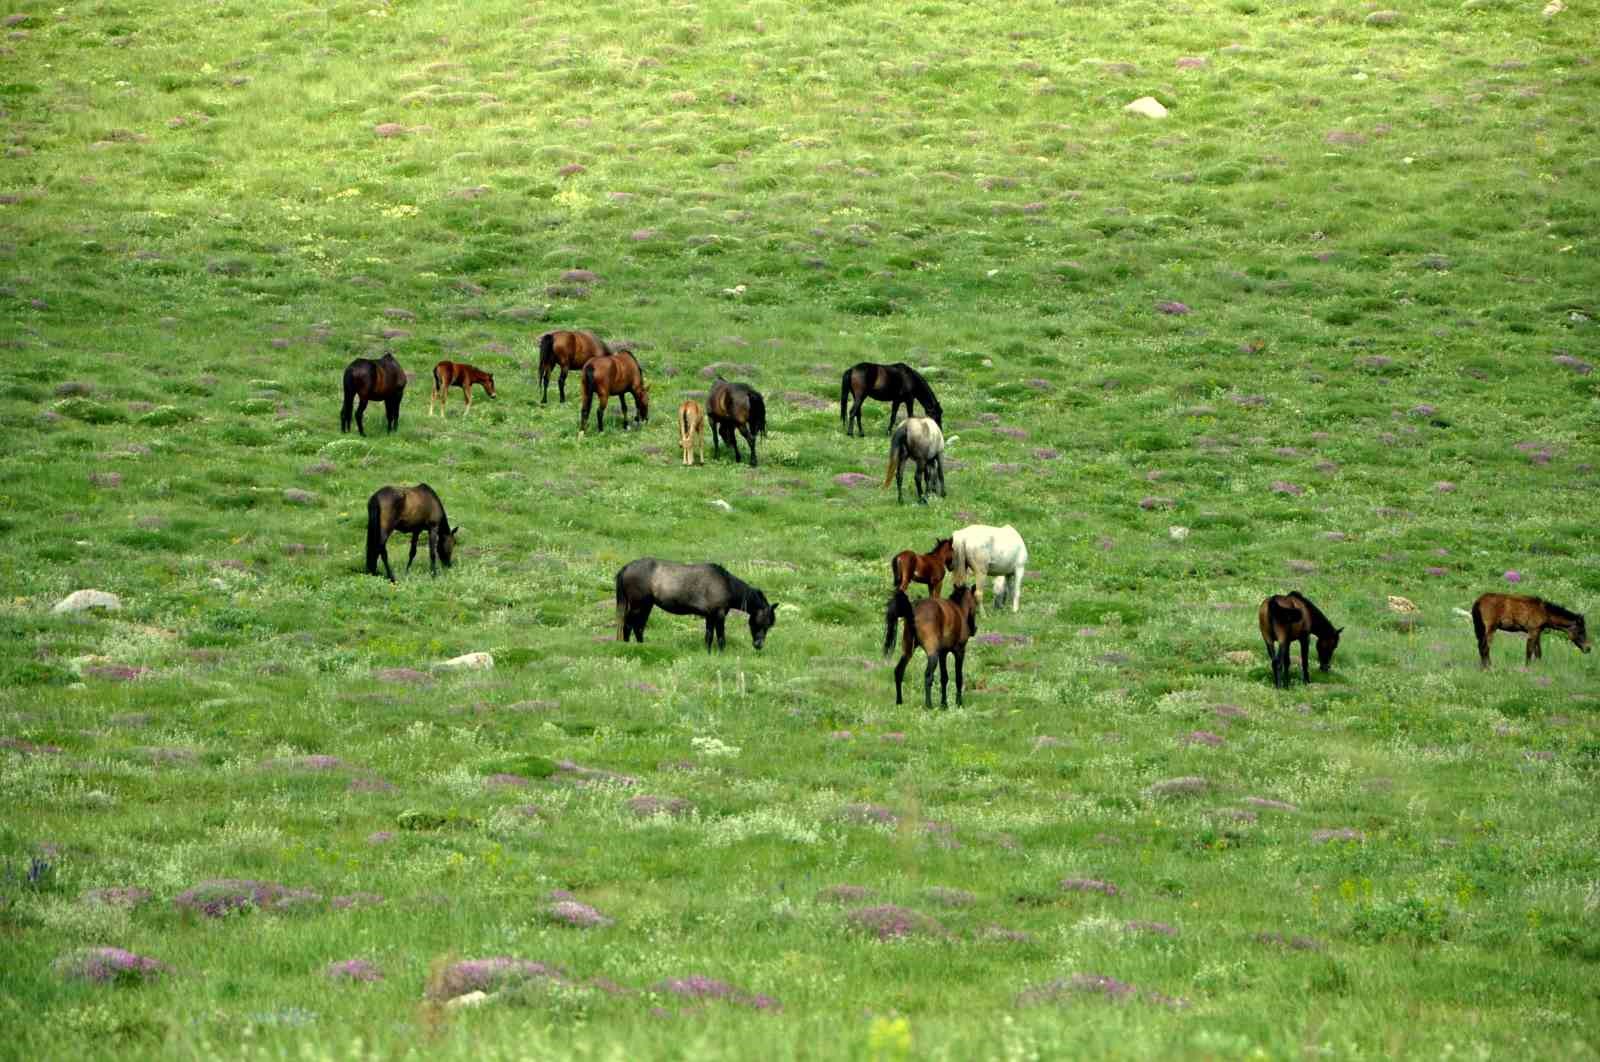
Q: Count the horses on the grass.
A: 15